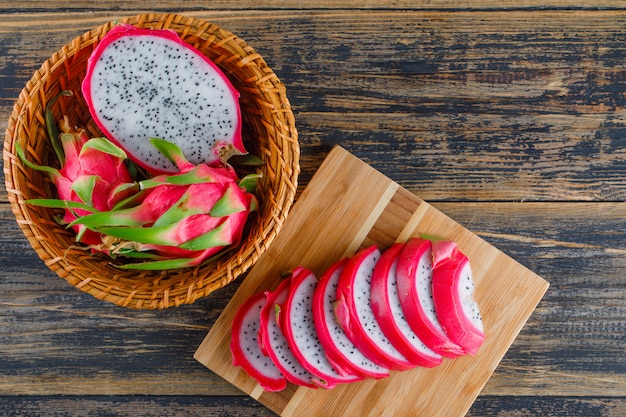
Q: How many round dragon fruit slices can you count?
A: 8